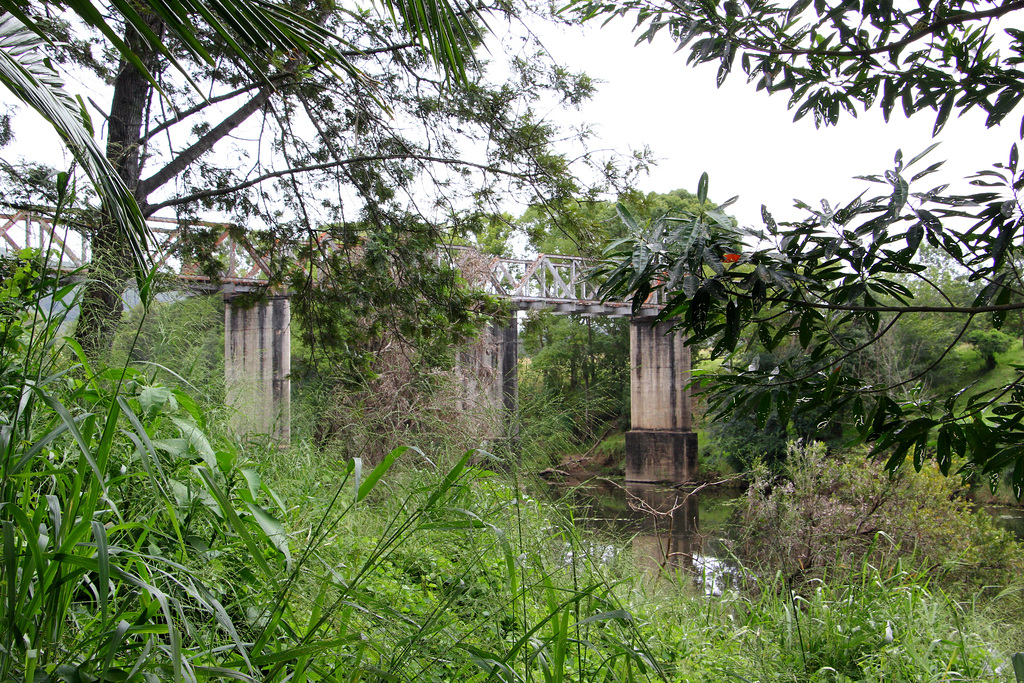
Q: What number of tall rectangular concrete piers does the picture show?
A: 3